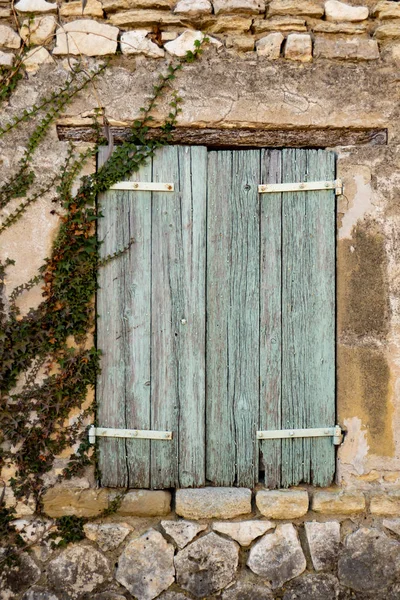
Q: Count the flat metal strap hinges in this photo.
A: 4